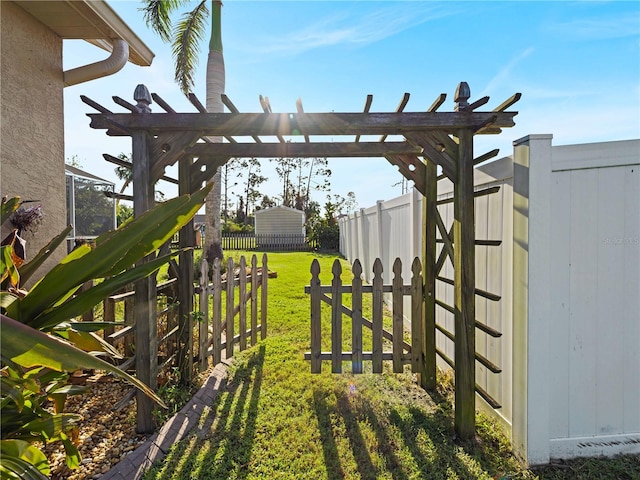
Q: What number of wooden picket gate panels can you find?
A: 2